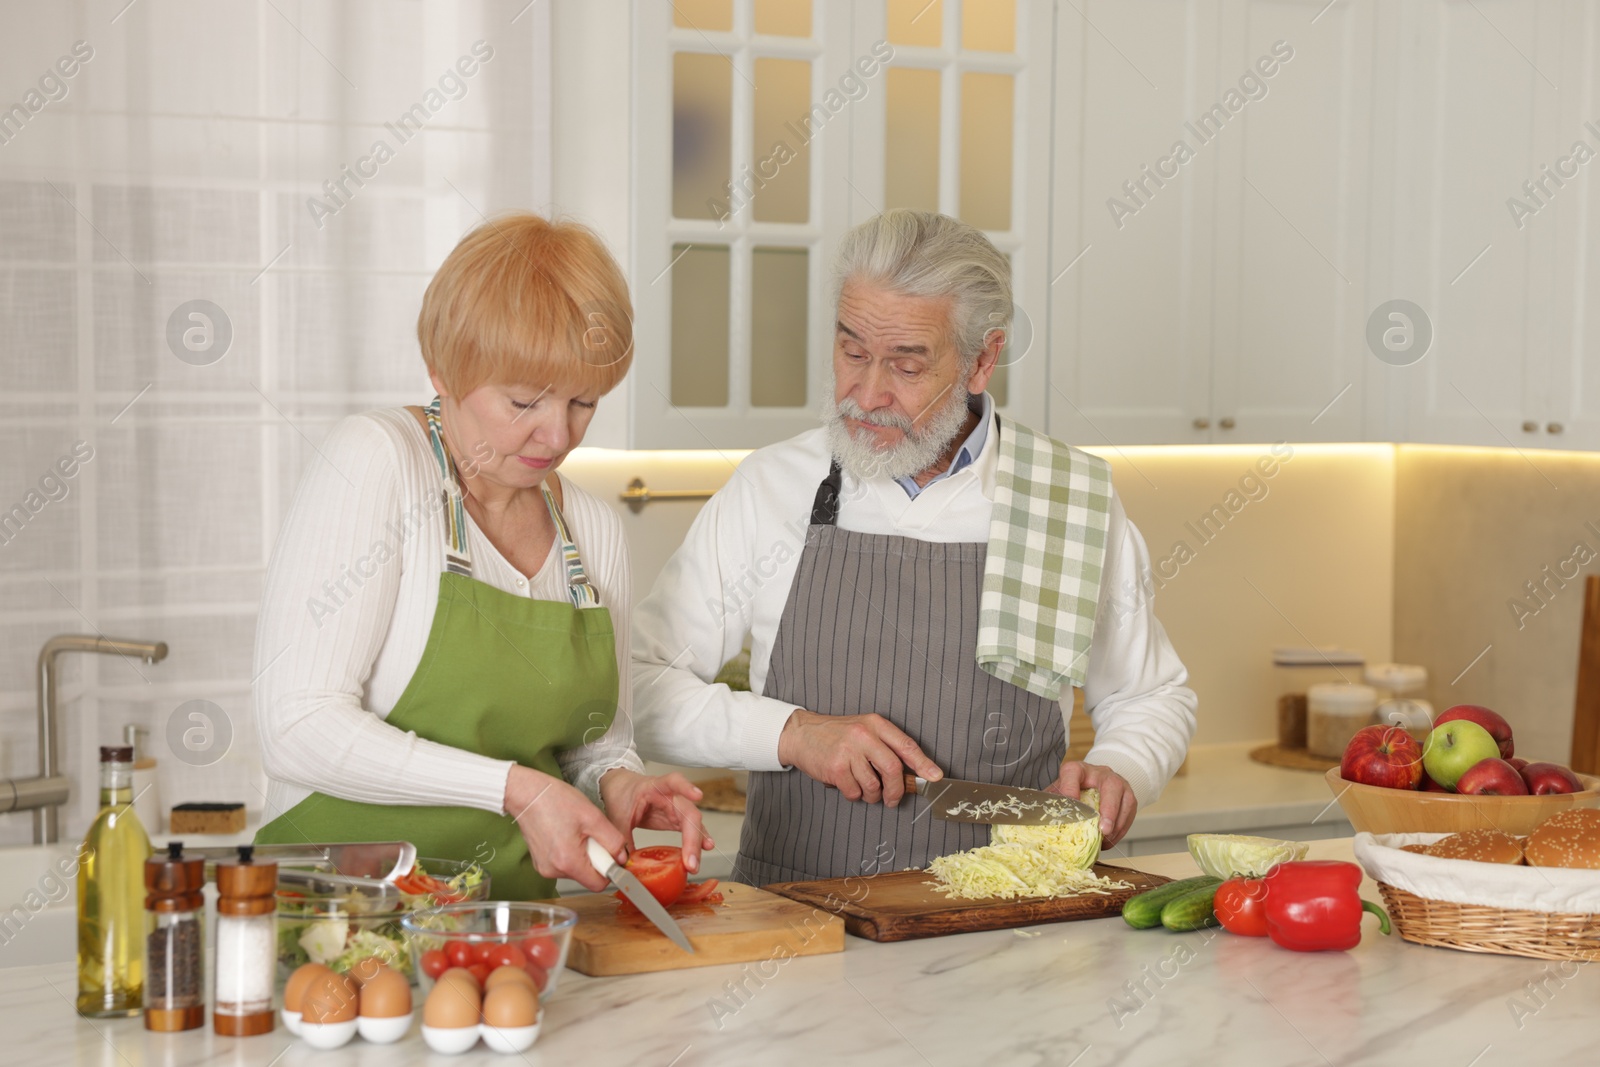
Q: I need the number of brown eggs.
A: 8